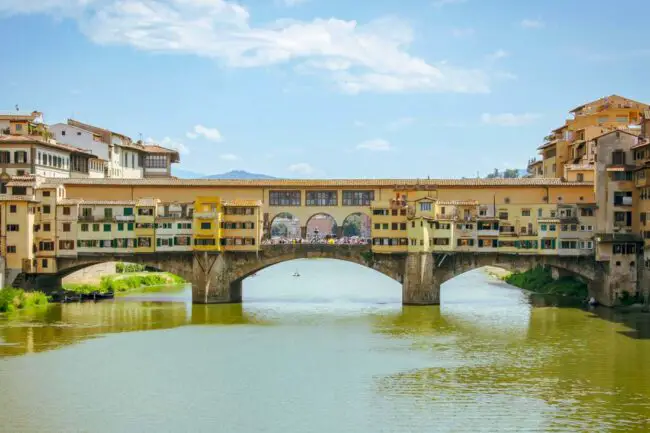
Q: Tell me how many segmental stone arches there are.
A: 3